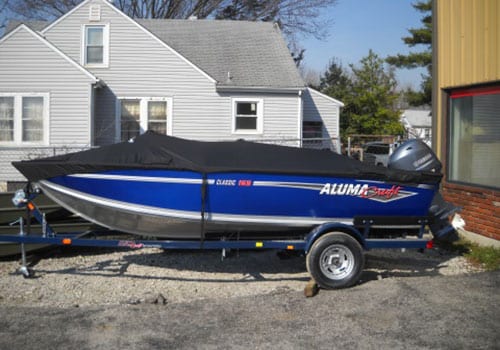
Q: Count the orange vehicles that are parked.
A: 0